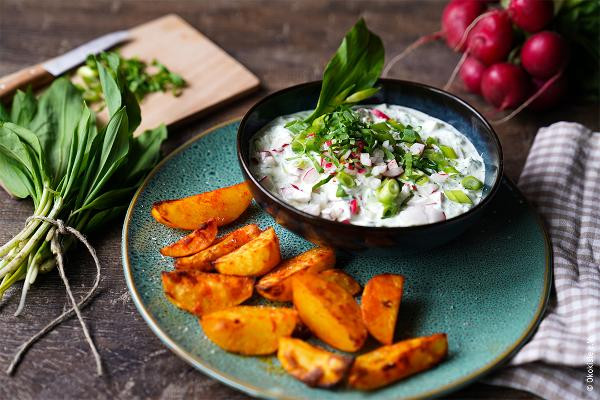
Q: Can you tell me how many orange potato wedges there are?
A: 12